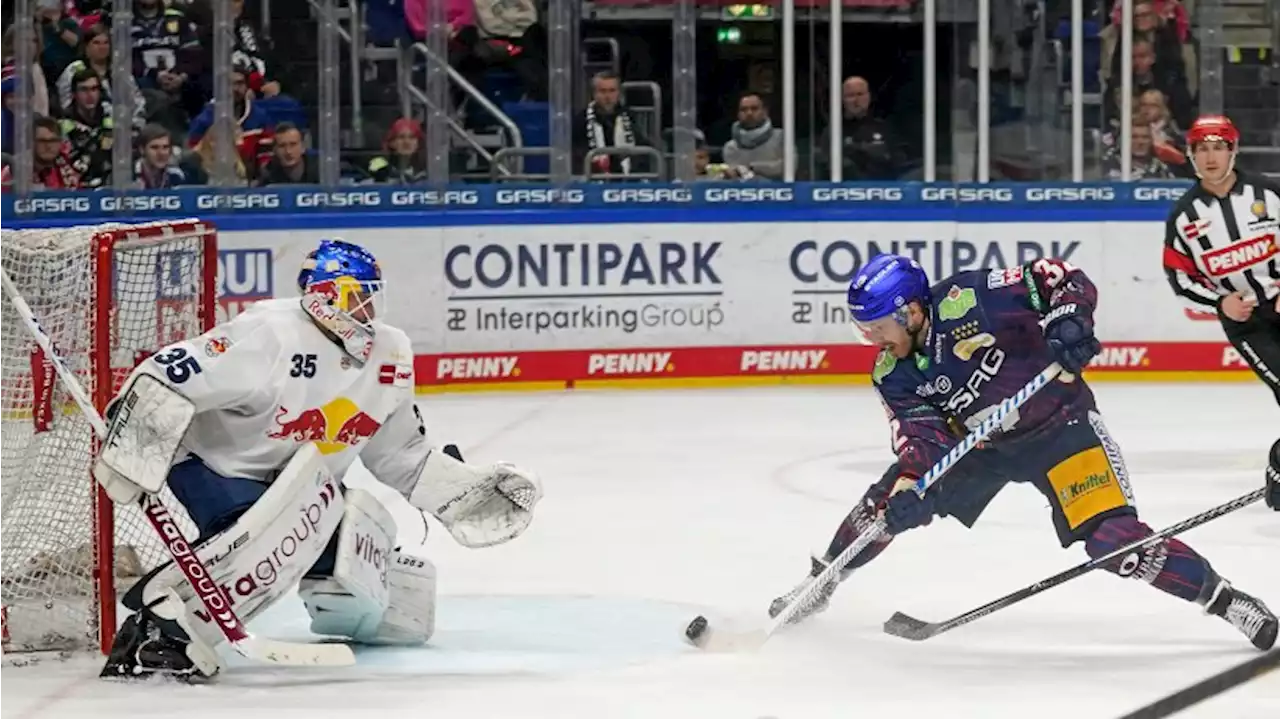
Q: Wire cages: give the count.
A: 1